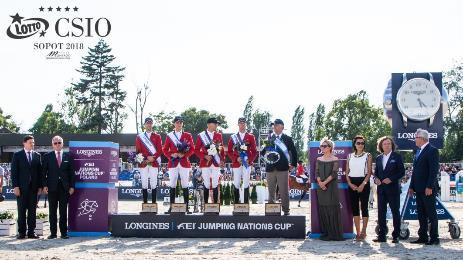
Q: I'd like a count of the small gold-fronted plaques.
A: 5